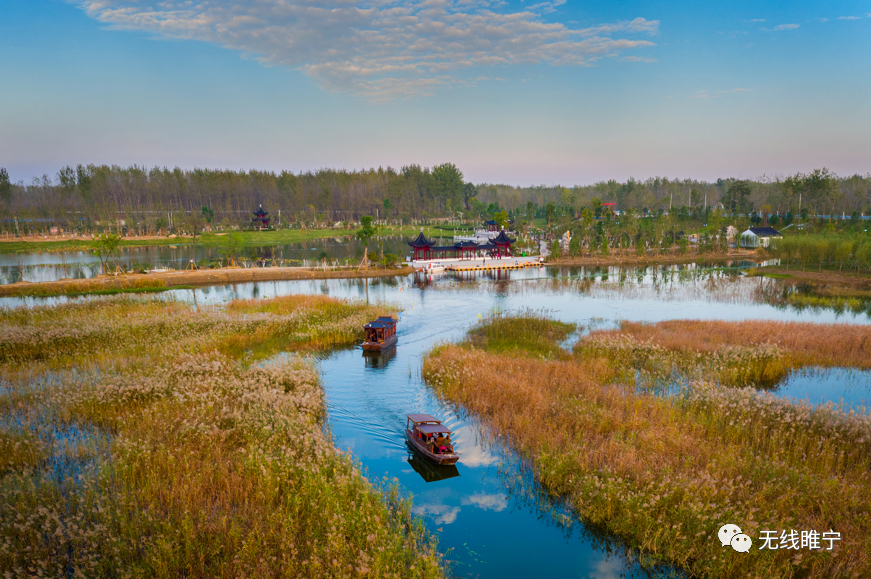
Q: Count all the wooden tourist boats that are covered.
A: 2